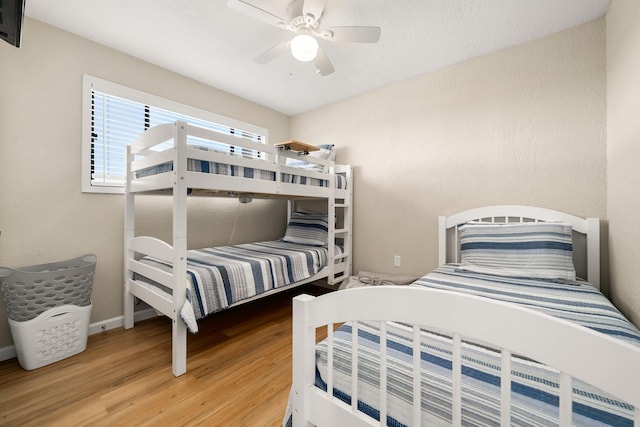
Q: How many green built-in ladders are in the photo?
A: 0